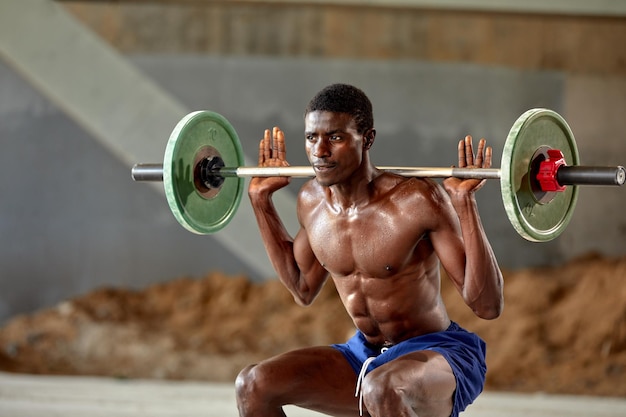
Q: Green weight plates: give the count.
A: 2